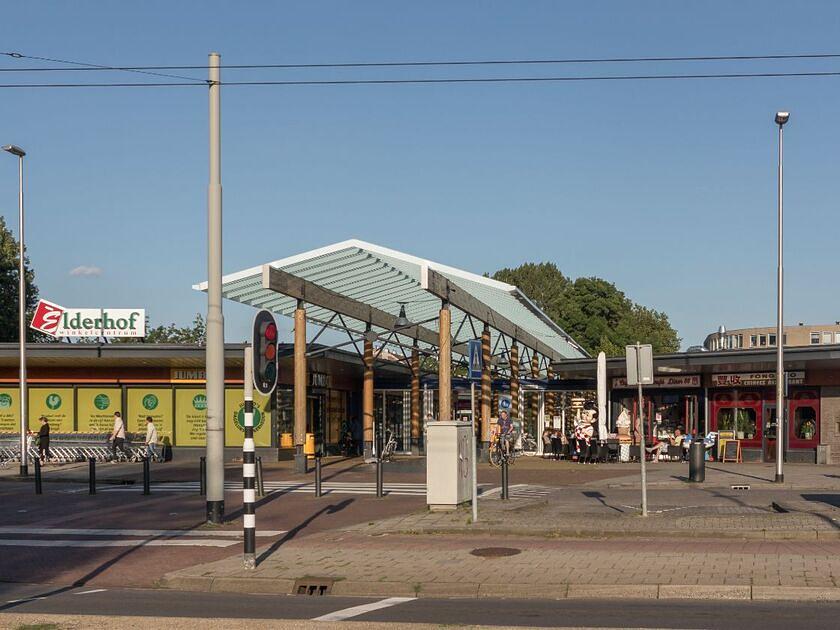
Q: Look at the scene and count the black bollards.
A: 8